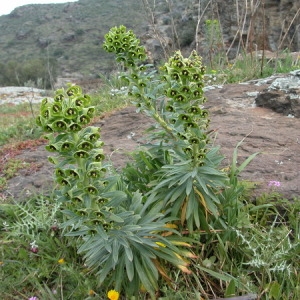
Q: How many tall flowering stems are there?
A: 3